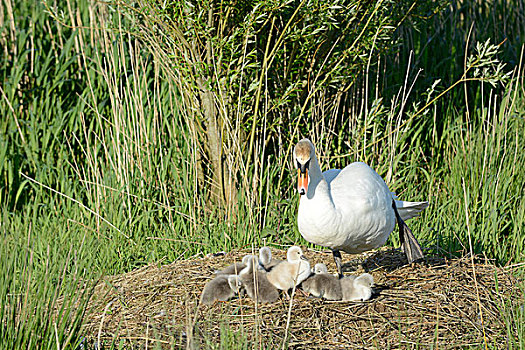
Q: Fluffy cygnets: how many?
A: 7